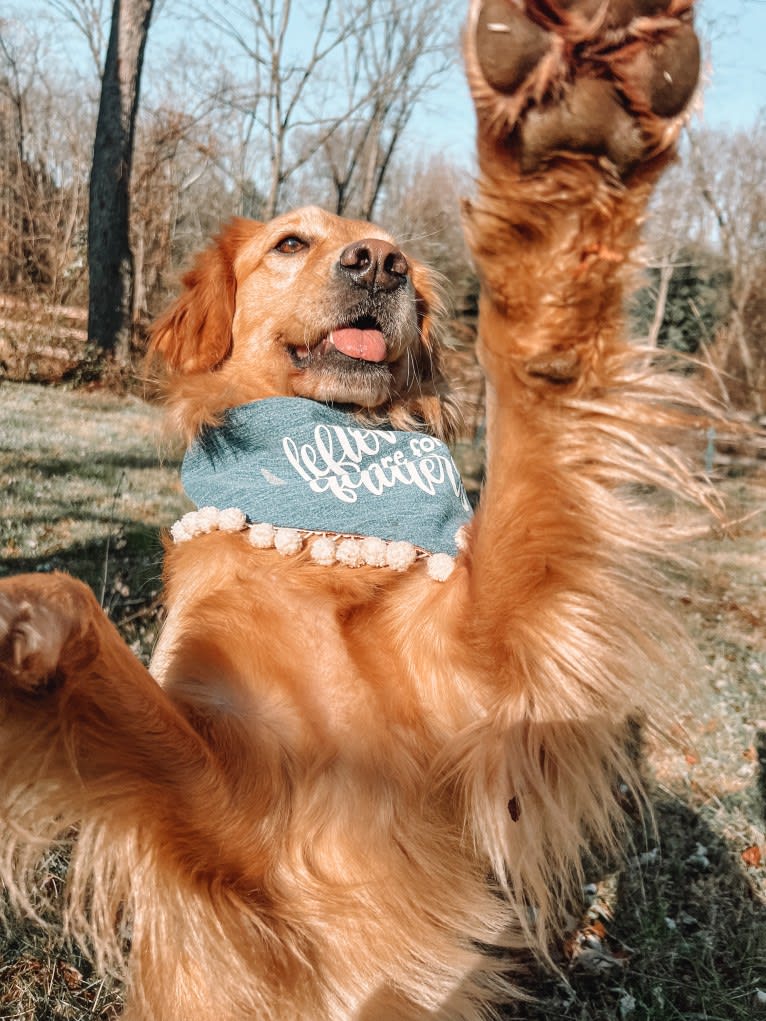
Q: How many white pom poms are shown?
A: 12